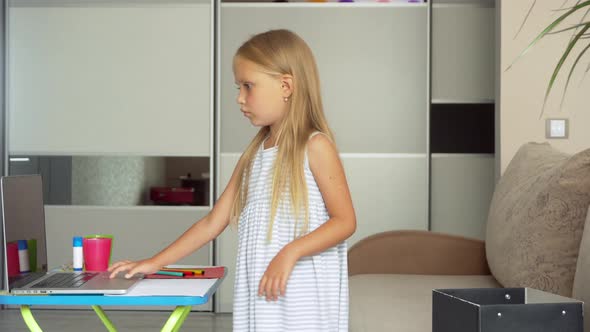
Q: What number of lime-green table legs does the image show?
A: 3